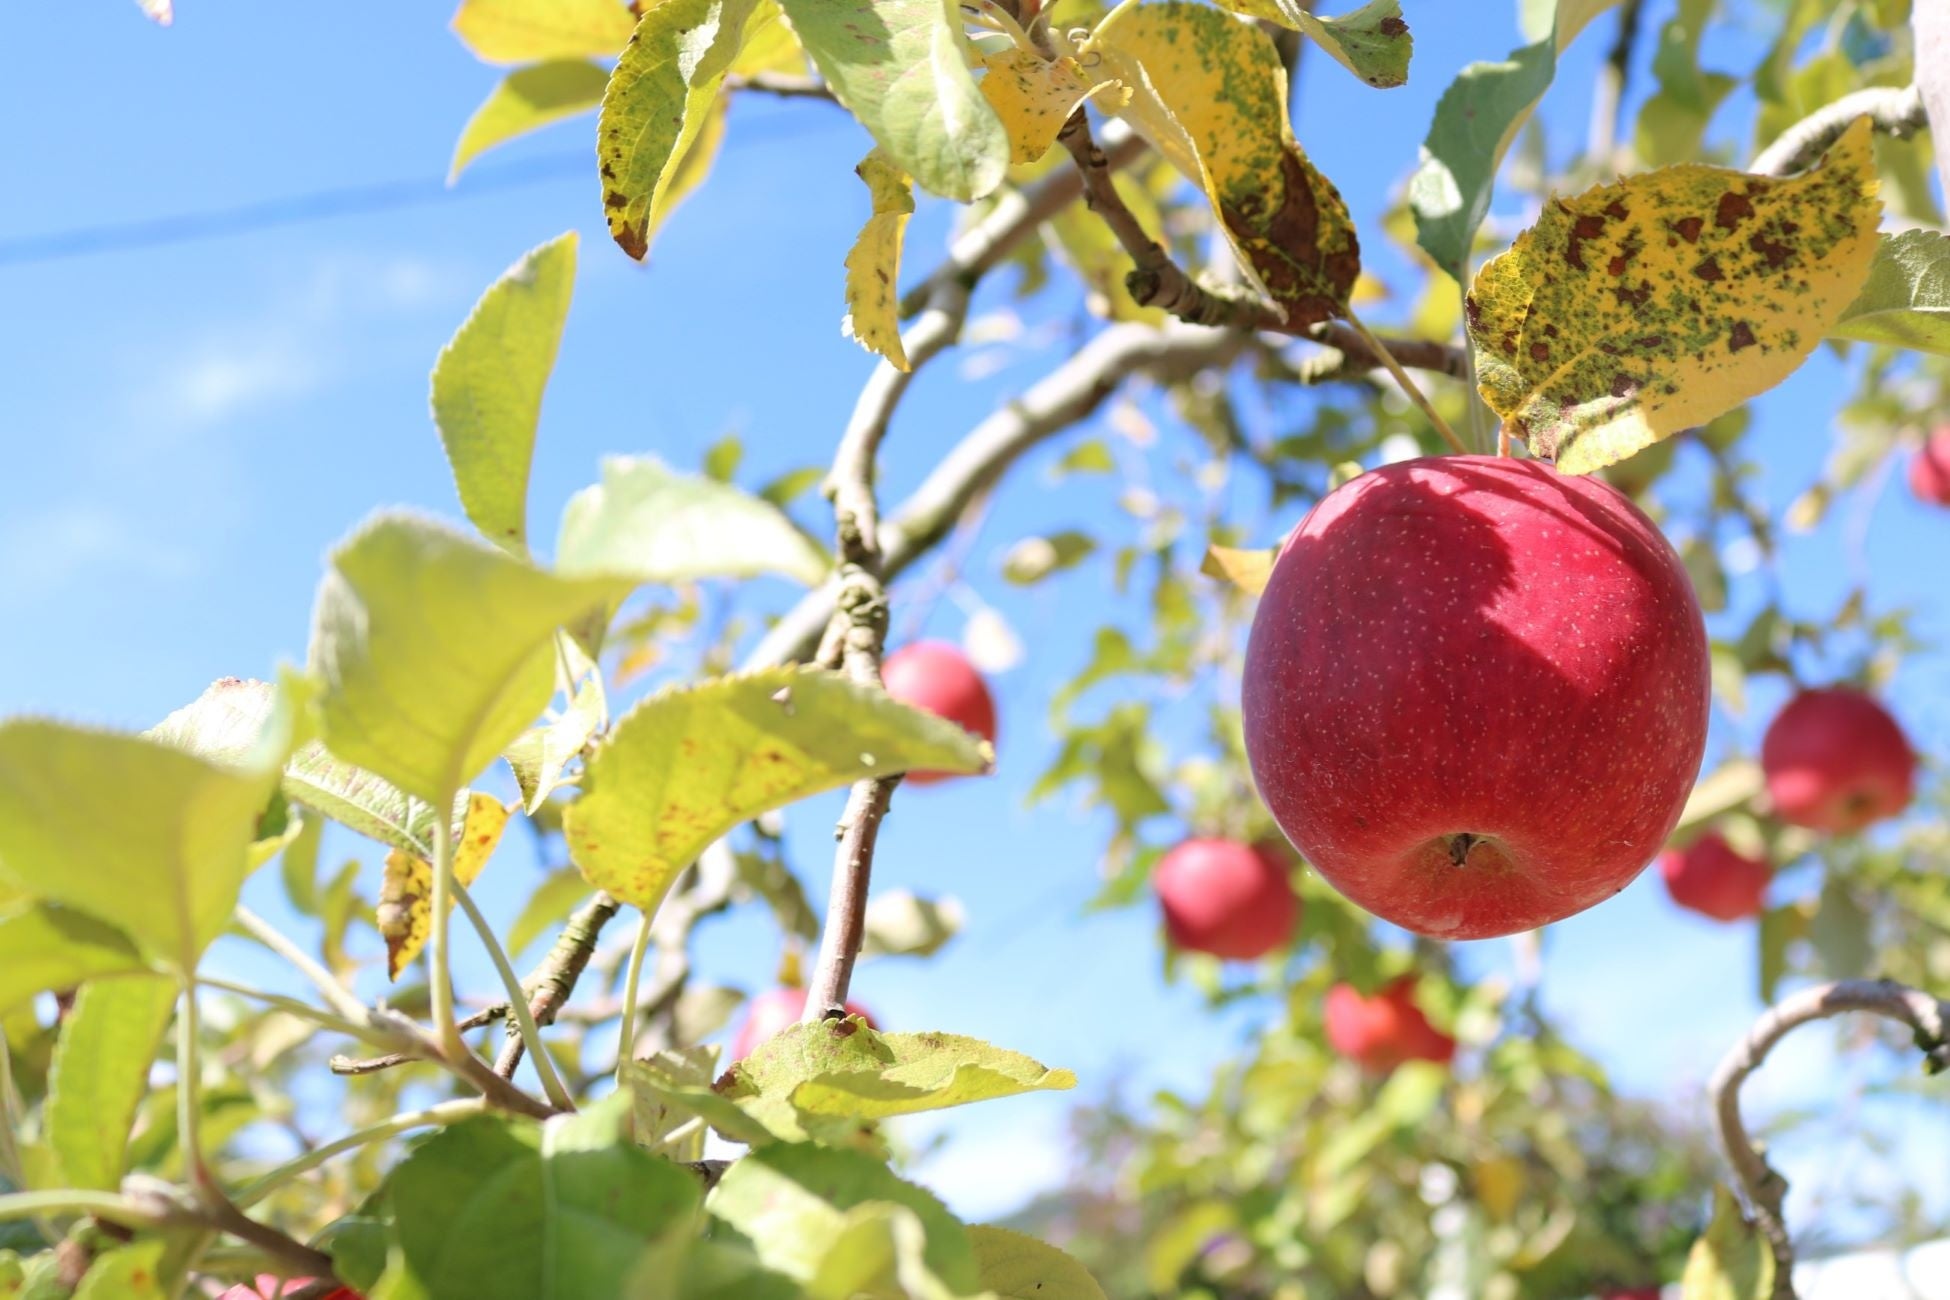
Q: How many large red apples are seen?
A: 1